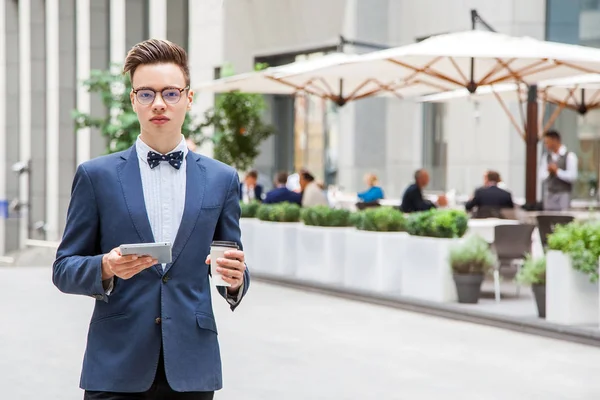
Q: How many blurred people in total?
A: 7